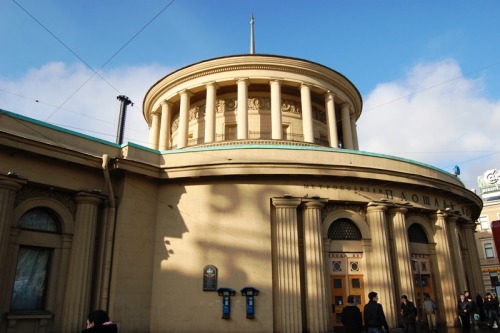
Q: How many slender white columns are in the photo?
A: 10